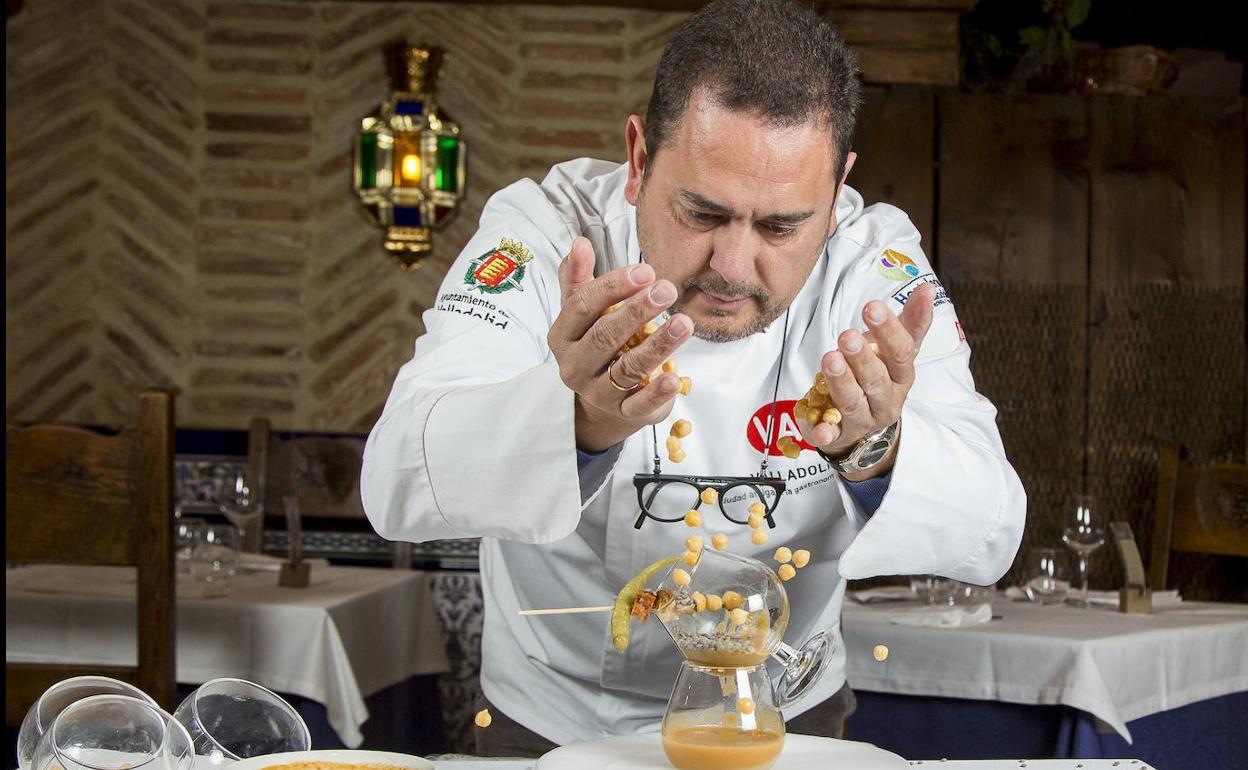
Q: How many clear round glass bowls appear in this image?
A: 3